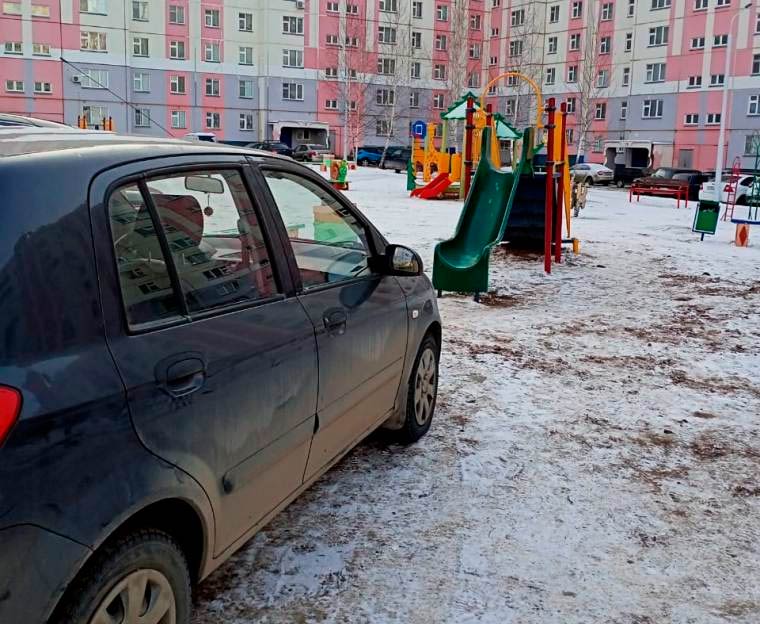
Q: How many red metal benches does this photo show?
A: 1